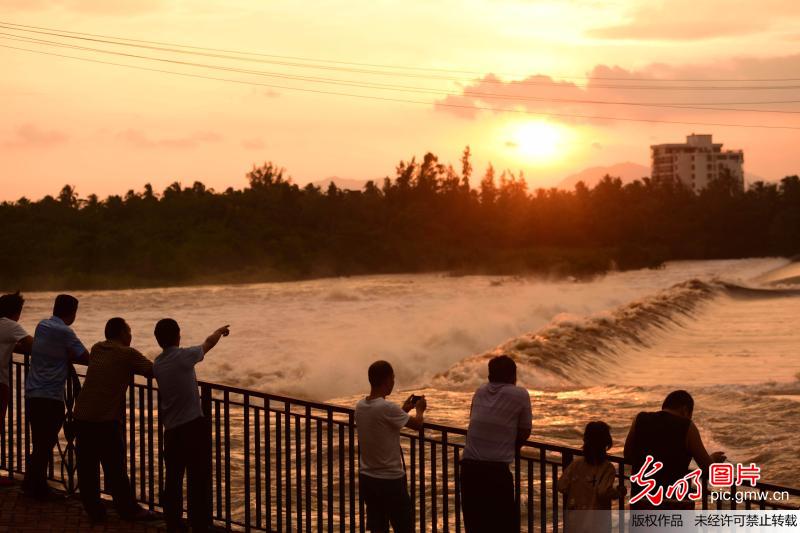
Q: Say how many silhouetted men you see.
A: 7